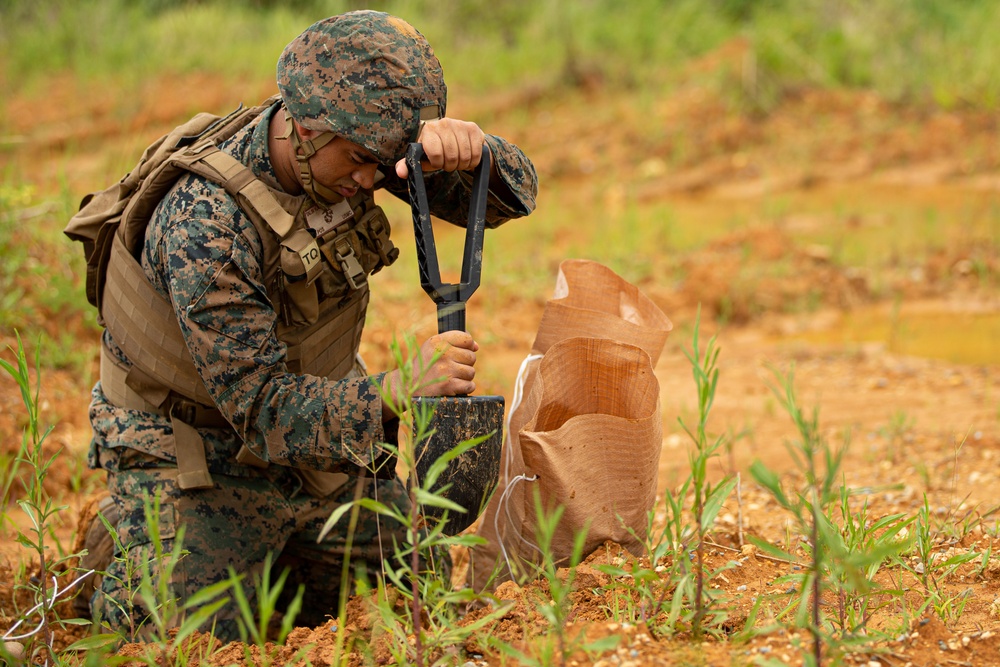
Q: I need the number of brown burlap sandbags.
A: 2